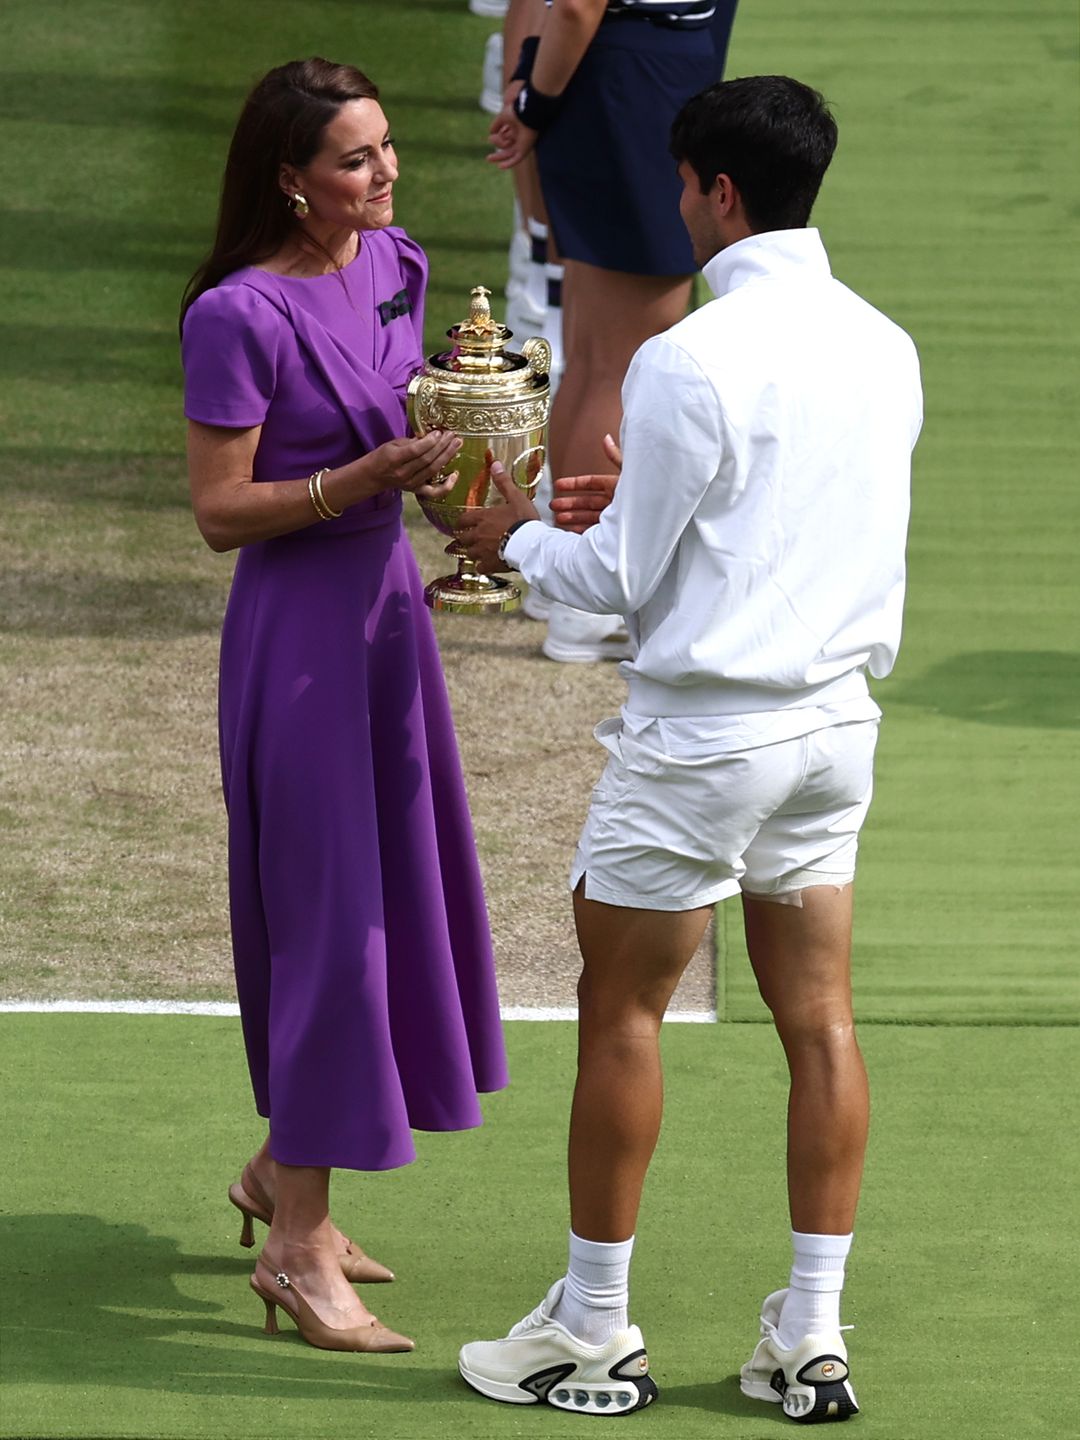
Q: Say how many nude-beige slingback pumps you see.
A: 2